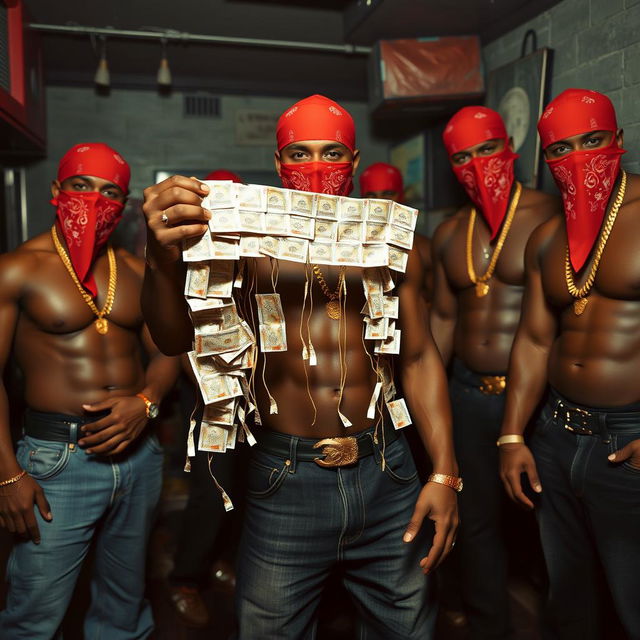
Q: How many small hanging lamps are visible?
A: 2